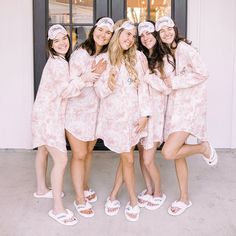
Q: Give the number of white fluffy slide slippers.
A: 10